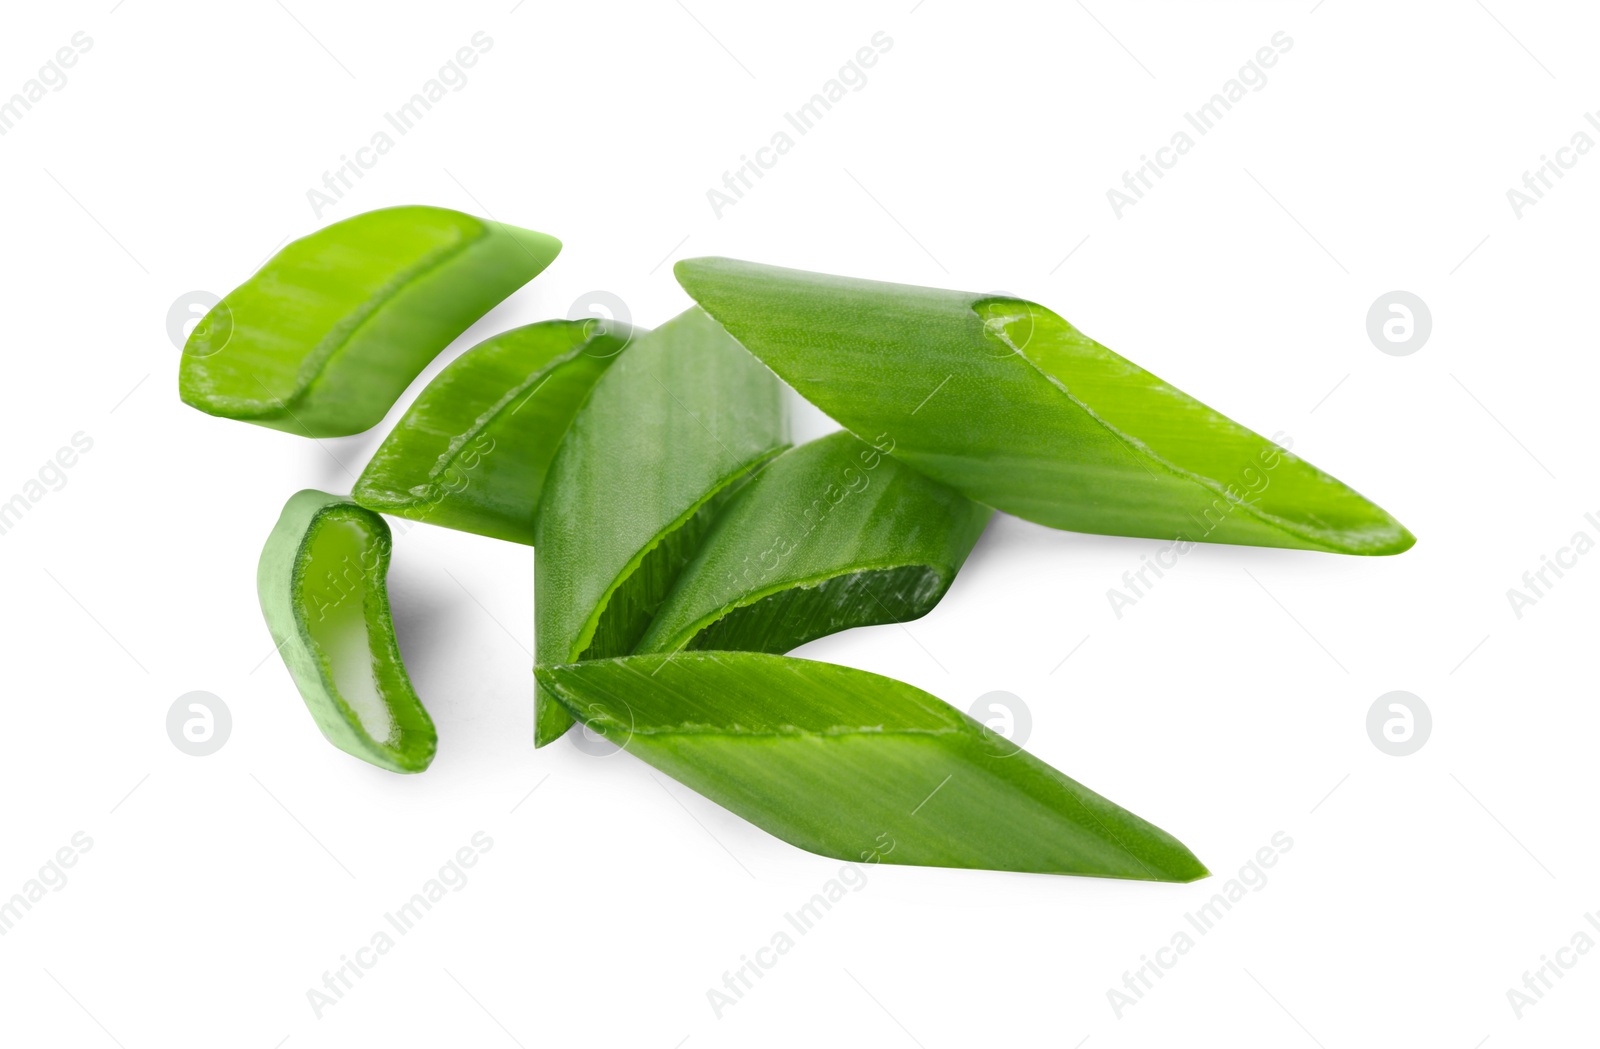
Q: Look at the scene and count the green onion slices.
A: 7